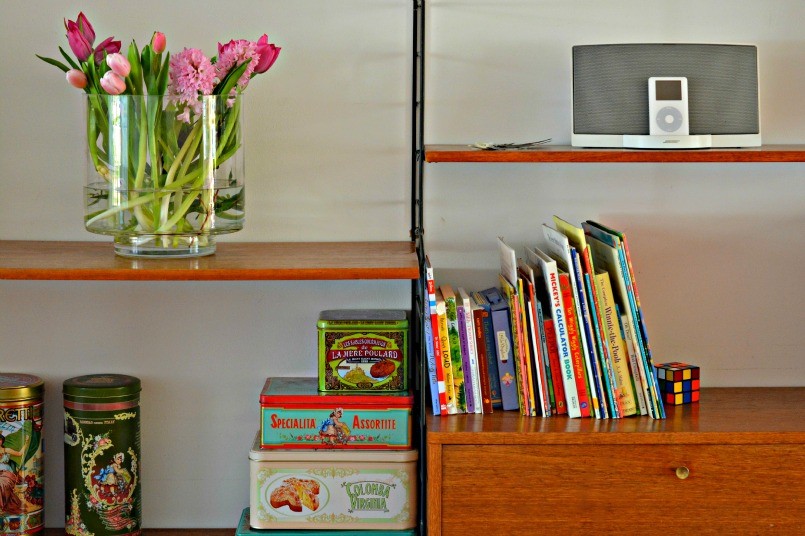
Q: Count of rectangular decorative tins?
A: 4